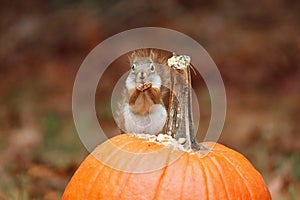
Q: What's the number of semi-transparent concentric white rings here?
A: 2